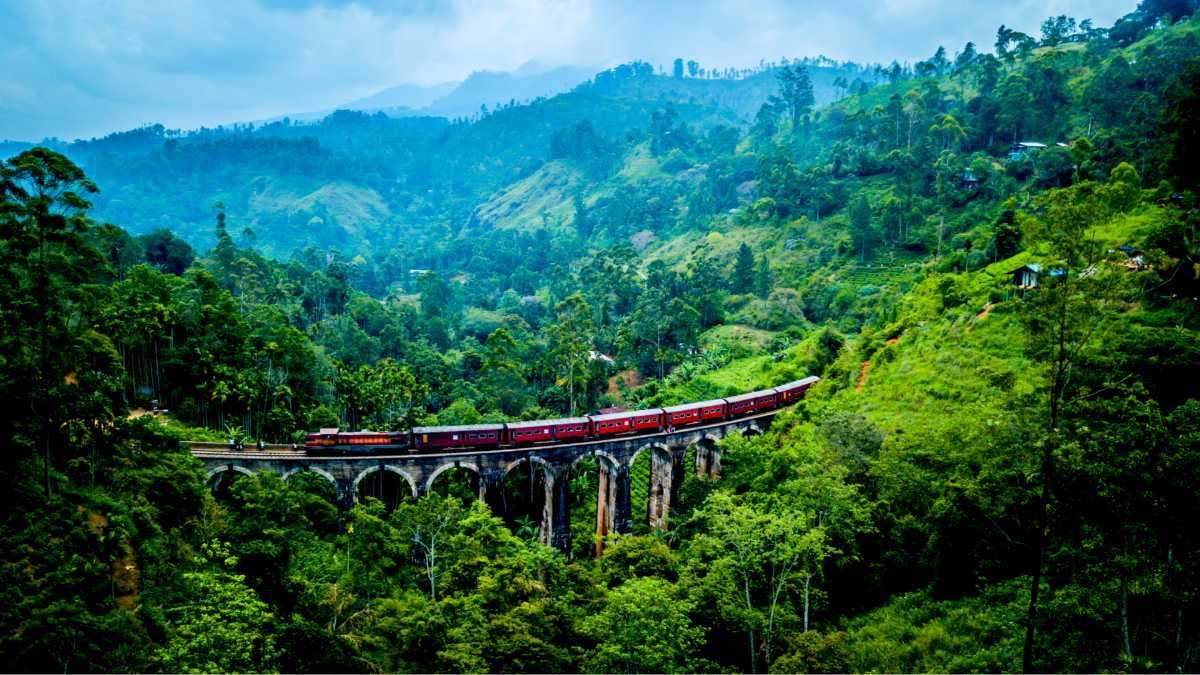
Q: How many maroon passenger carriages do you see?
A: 6